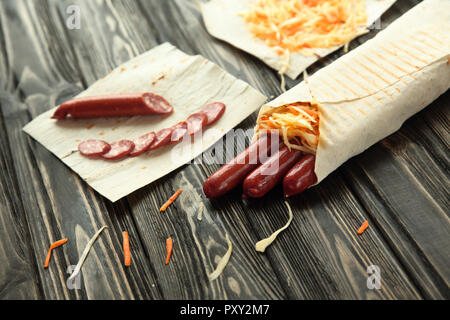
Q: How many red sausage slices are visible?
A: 7